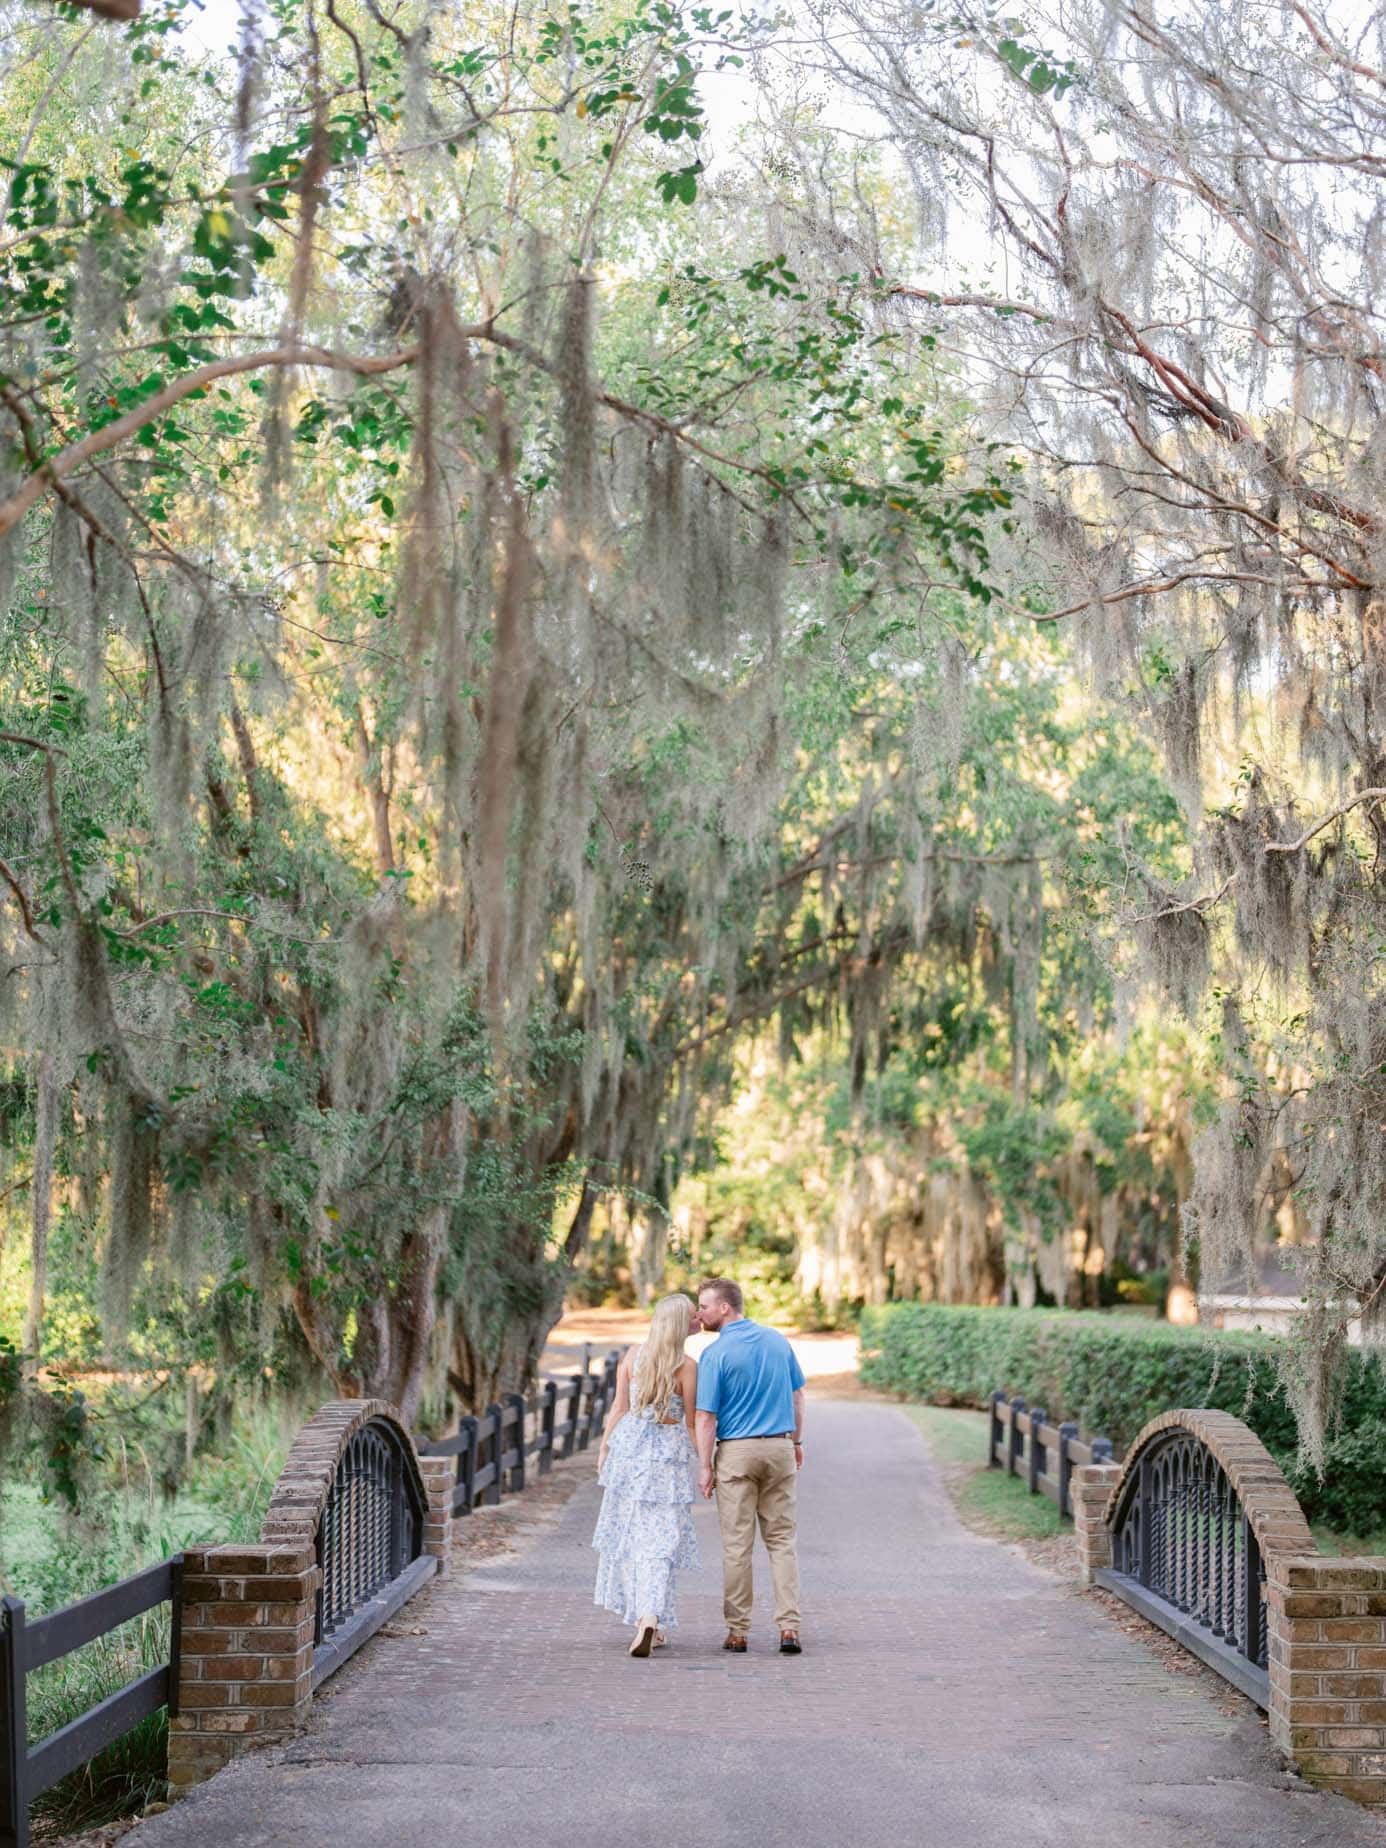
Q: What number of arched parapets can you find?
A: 2